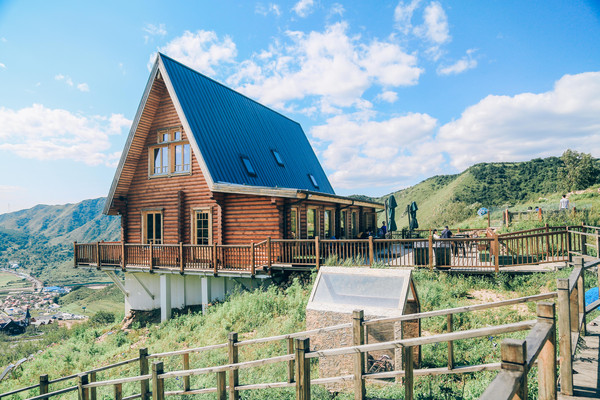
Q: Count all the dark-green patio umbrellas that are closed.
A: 2